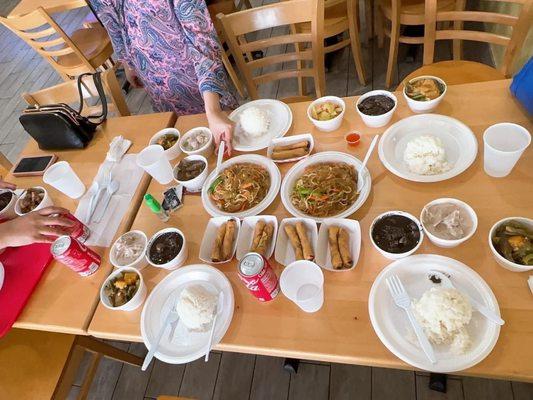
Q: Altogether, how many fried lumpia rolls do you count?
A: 10